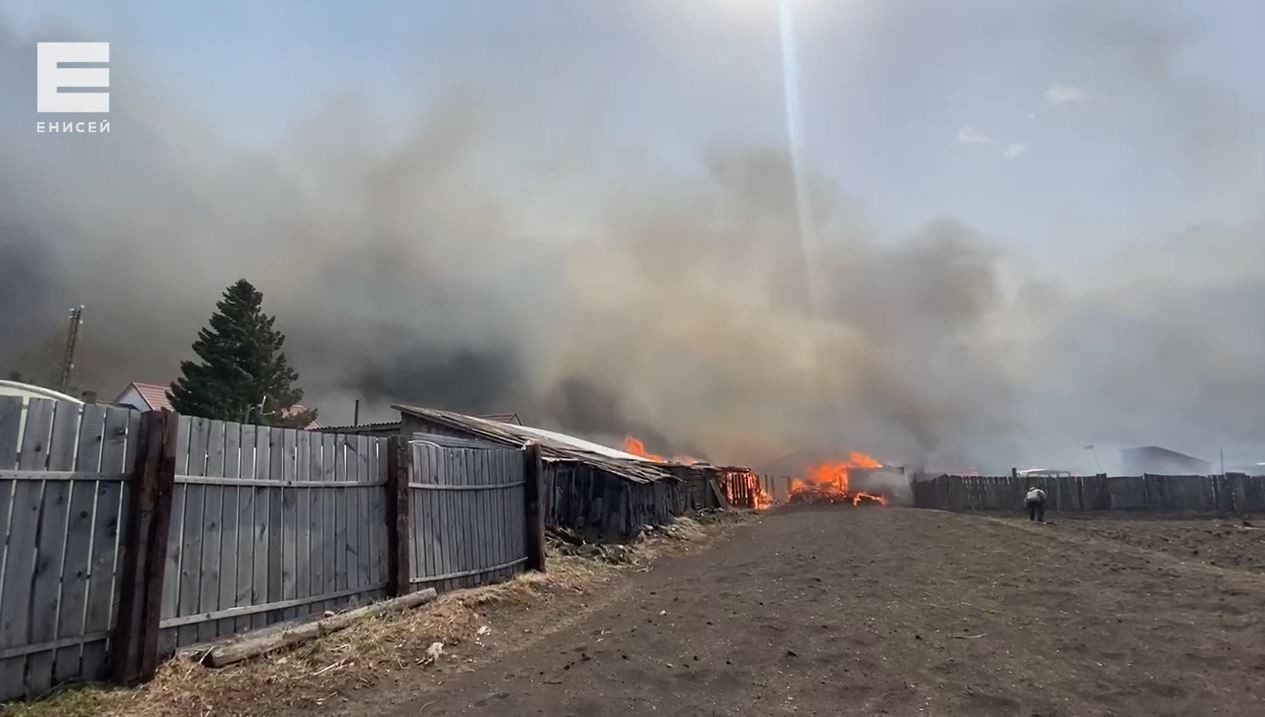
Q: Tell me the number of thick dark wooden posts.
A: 3